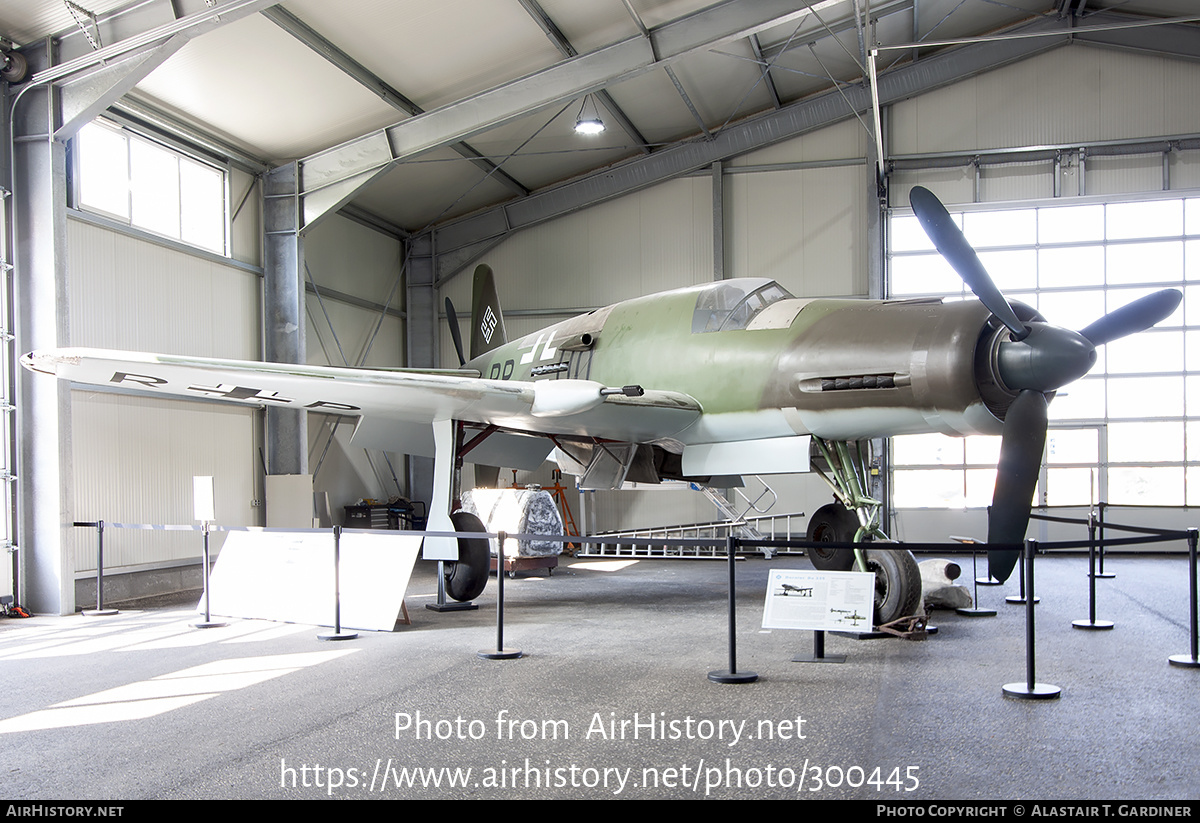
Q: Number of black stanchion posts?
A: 11